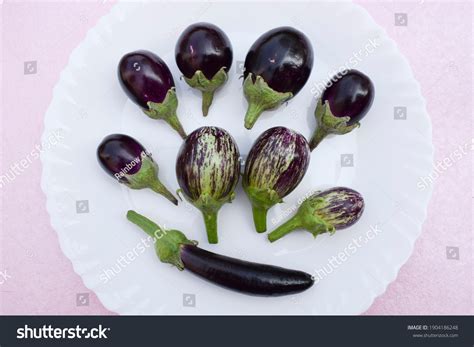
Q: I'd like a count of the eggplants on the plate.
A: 9